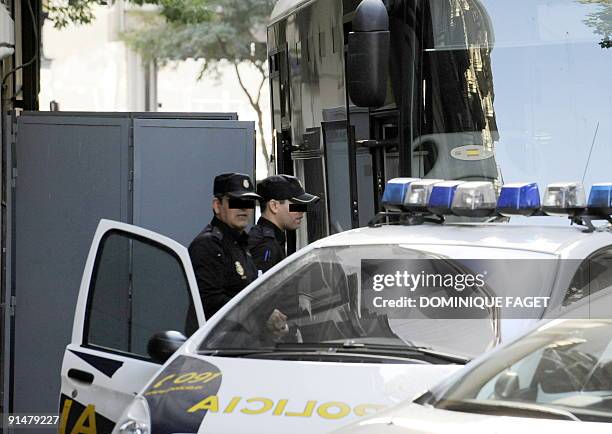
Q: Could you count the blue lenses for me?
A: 4